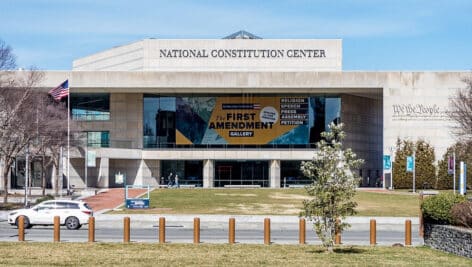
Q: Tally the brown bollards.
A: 12